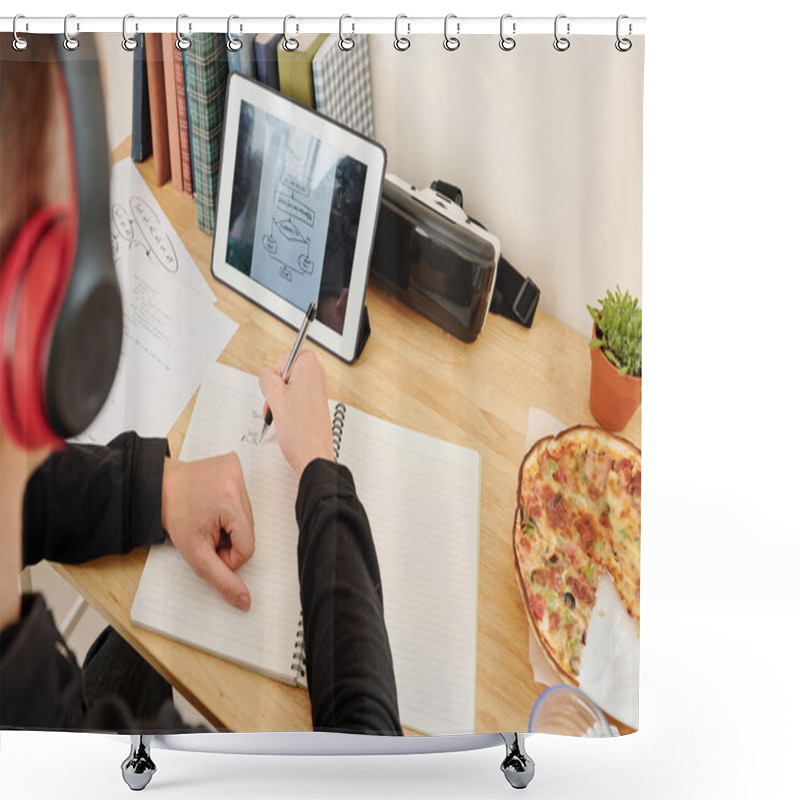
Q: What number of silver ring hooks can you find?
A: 12